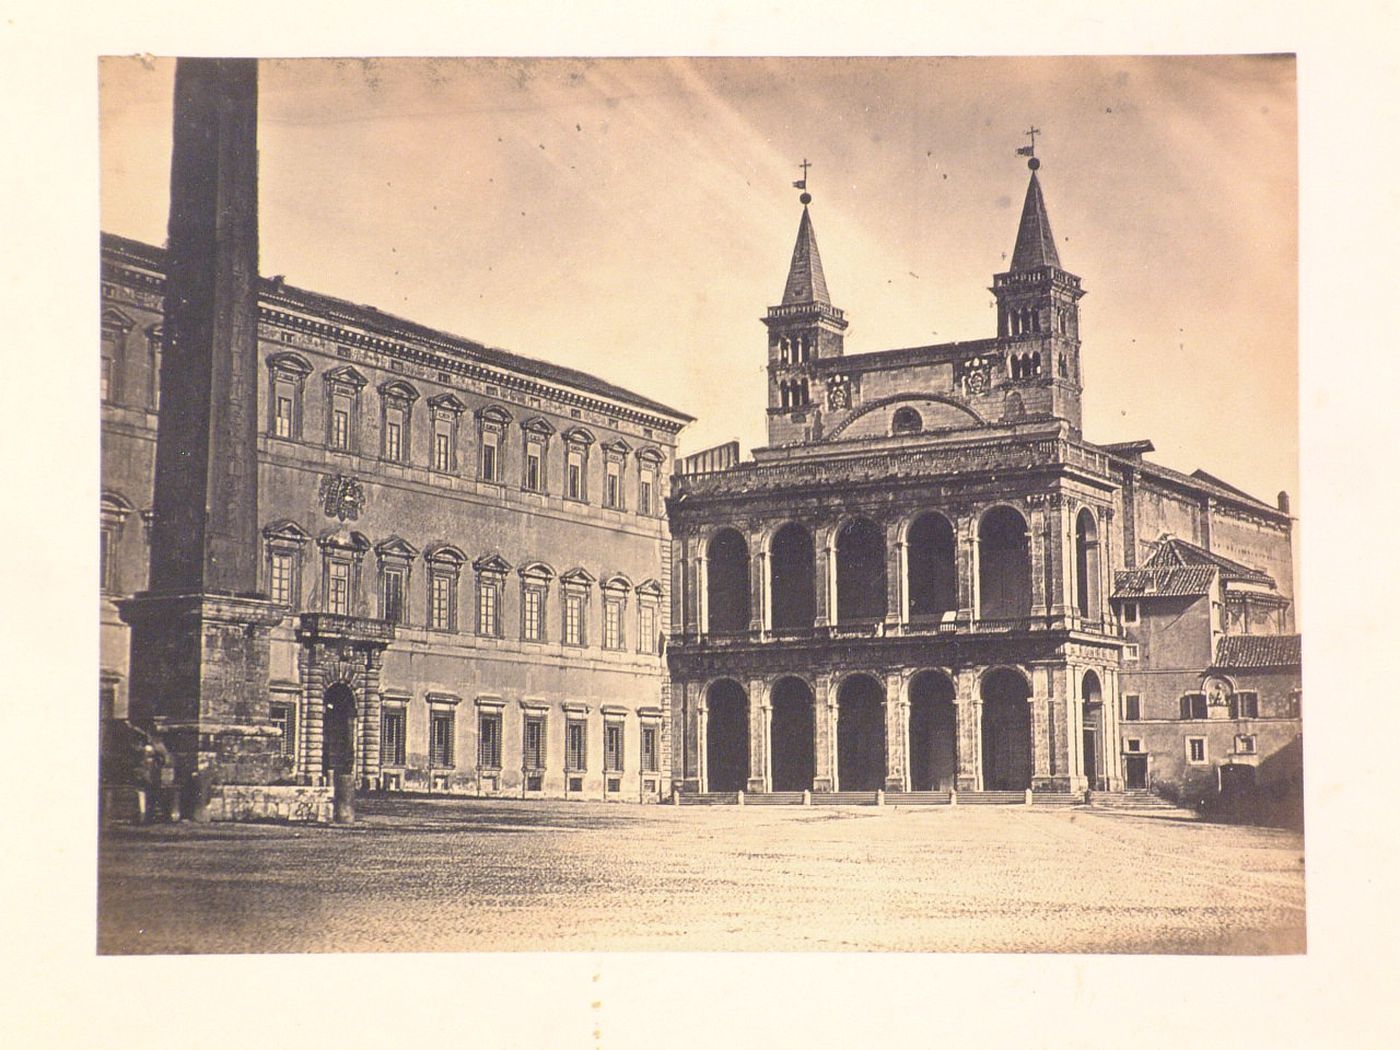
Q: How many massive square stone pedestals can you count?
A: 1